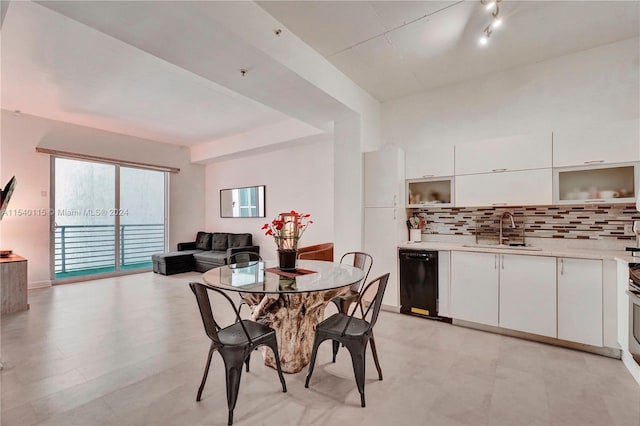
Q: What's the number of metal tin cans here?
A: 0